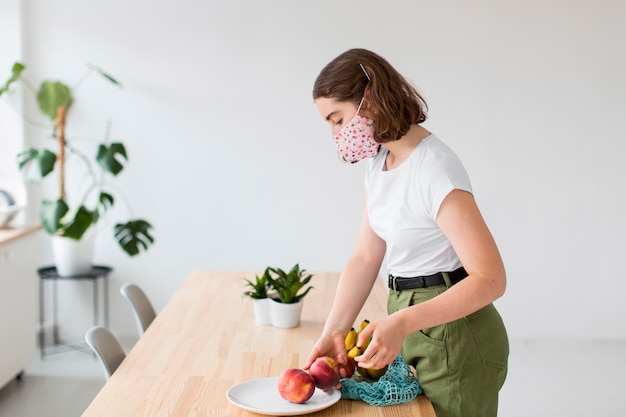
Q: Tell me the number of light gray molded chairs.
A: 2